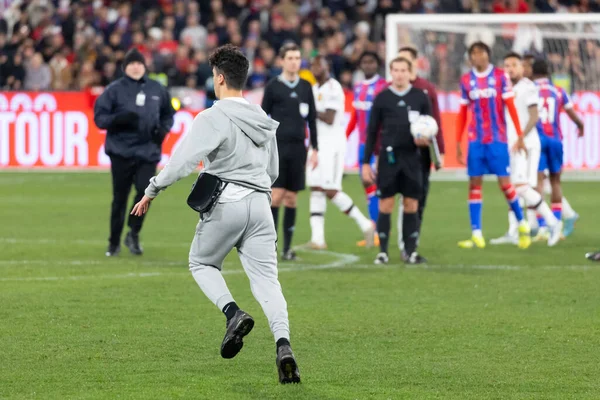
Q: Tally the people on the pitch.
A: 11